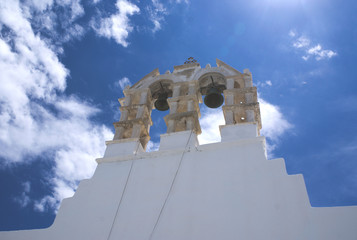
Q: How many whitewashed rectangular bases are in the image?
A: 3